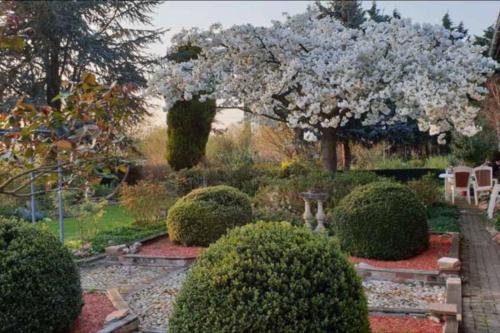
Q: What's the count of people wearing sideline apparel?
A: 0